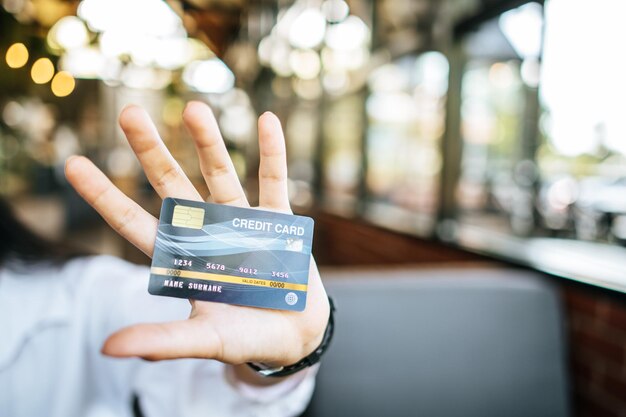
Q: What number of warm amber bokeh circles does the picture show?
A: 3